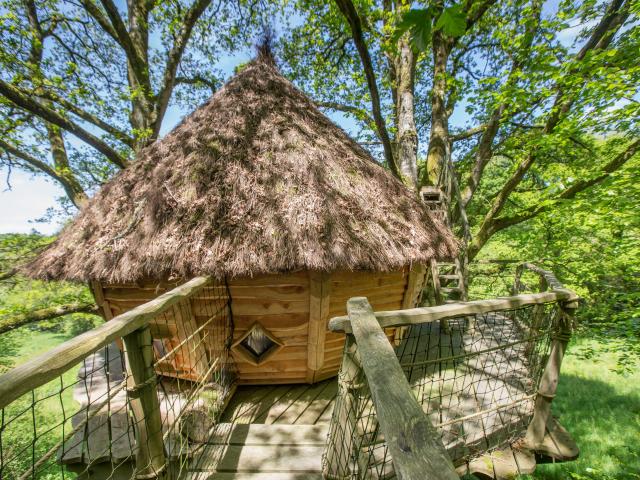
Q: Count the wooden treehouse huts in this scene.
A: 1